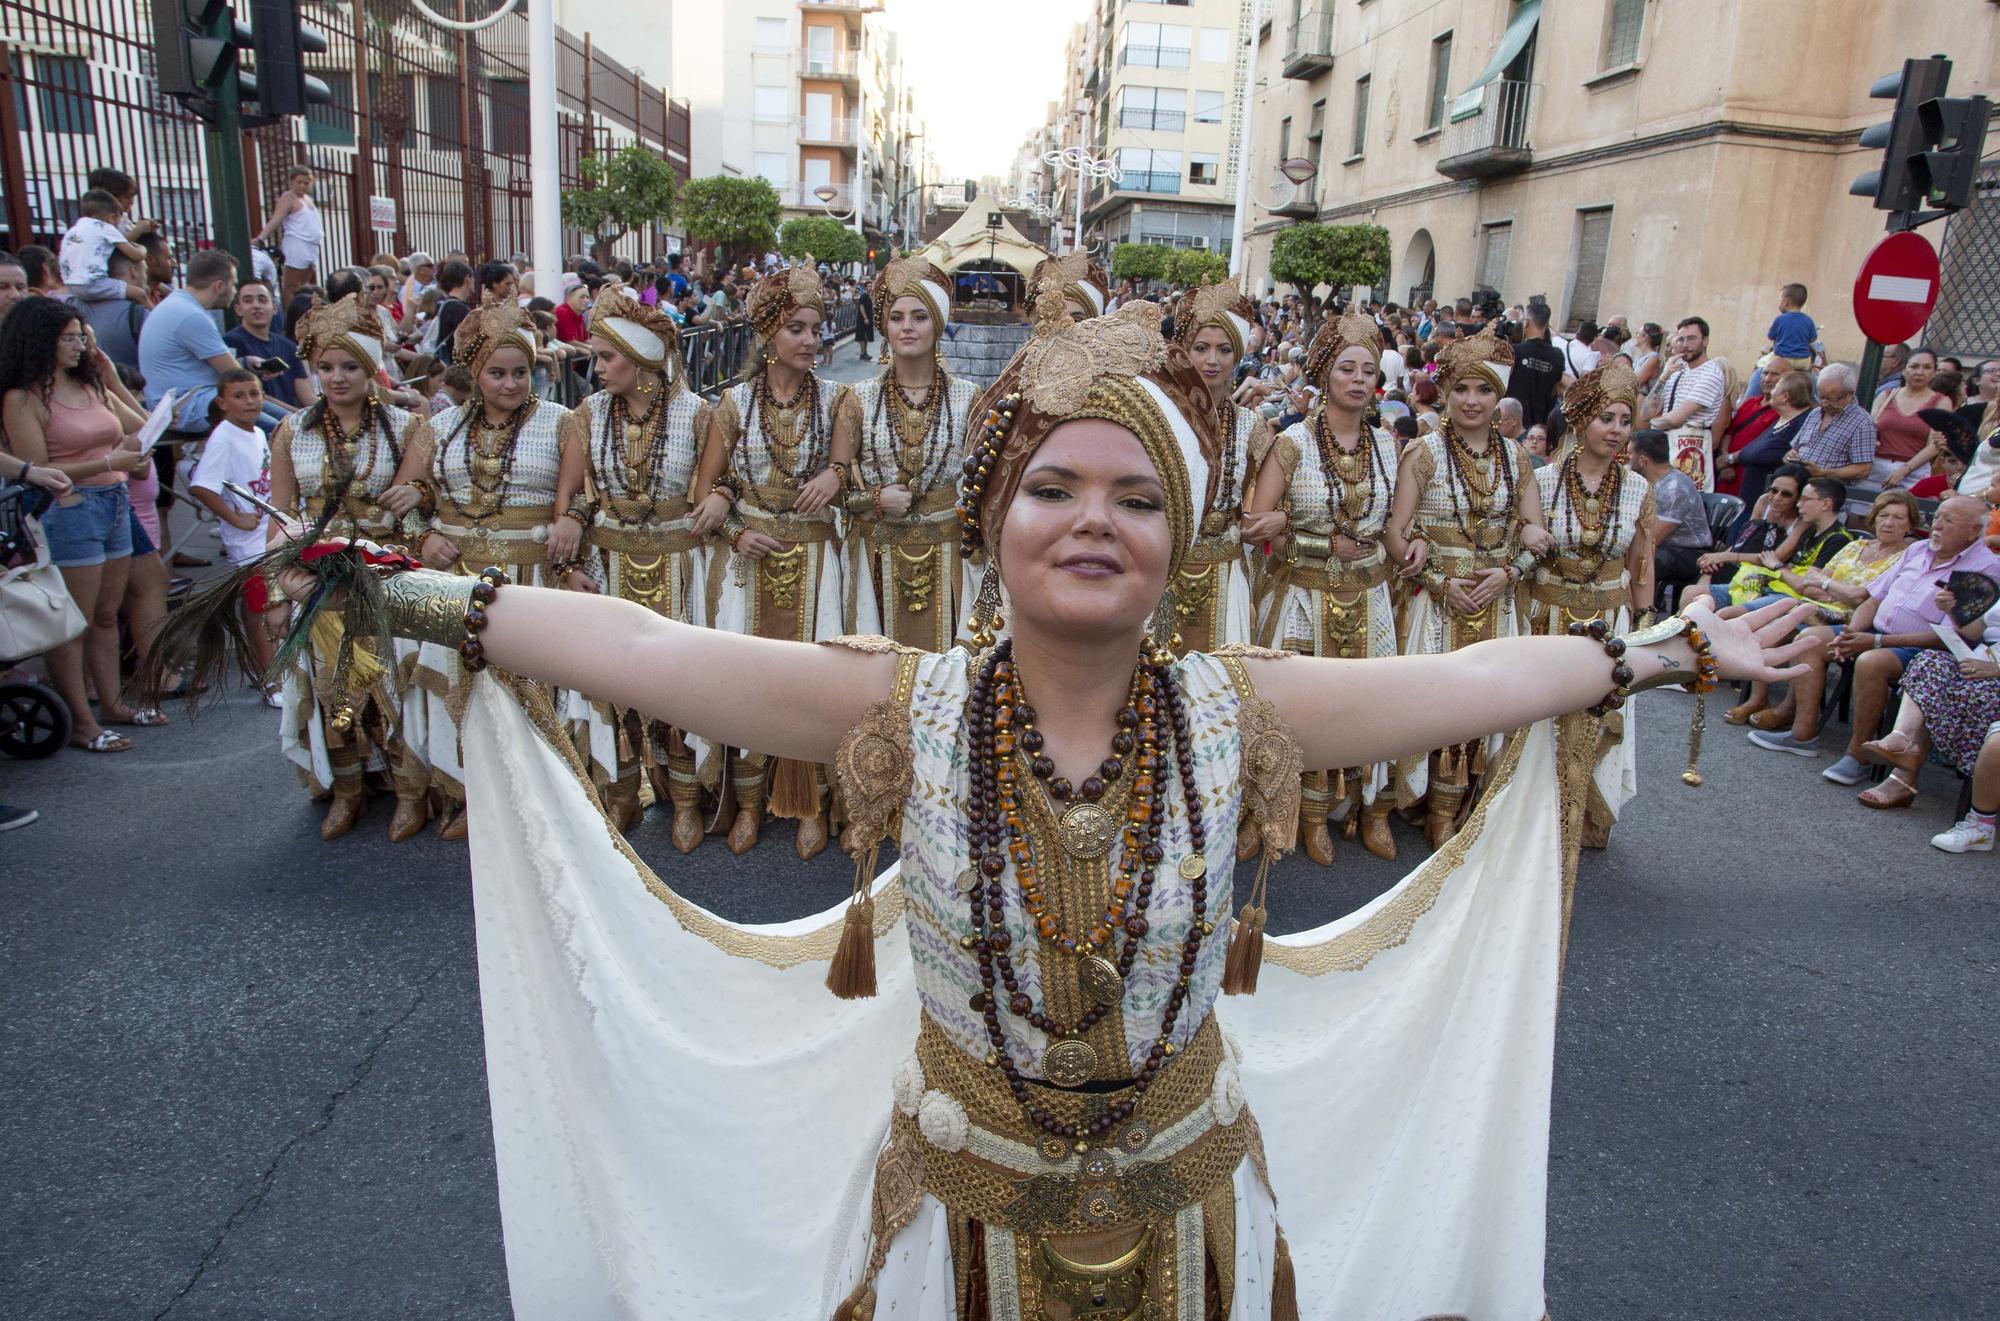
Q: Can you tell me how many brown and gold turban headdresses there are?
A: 11